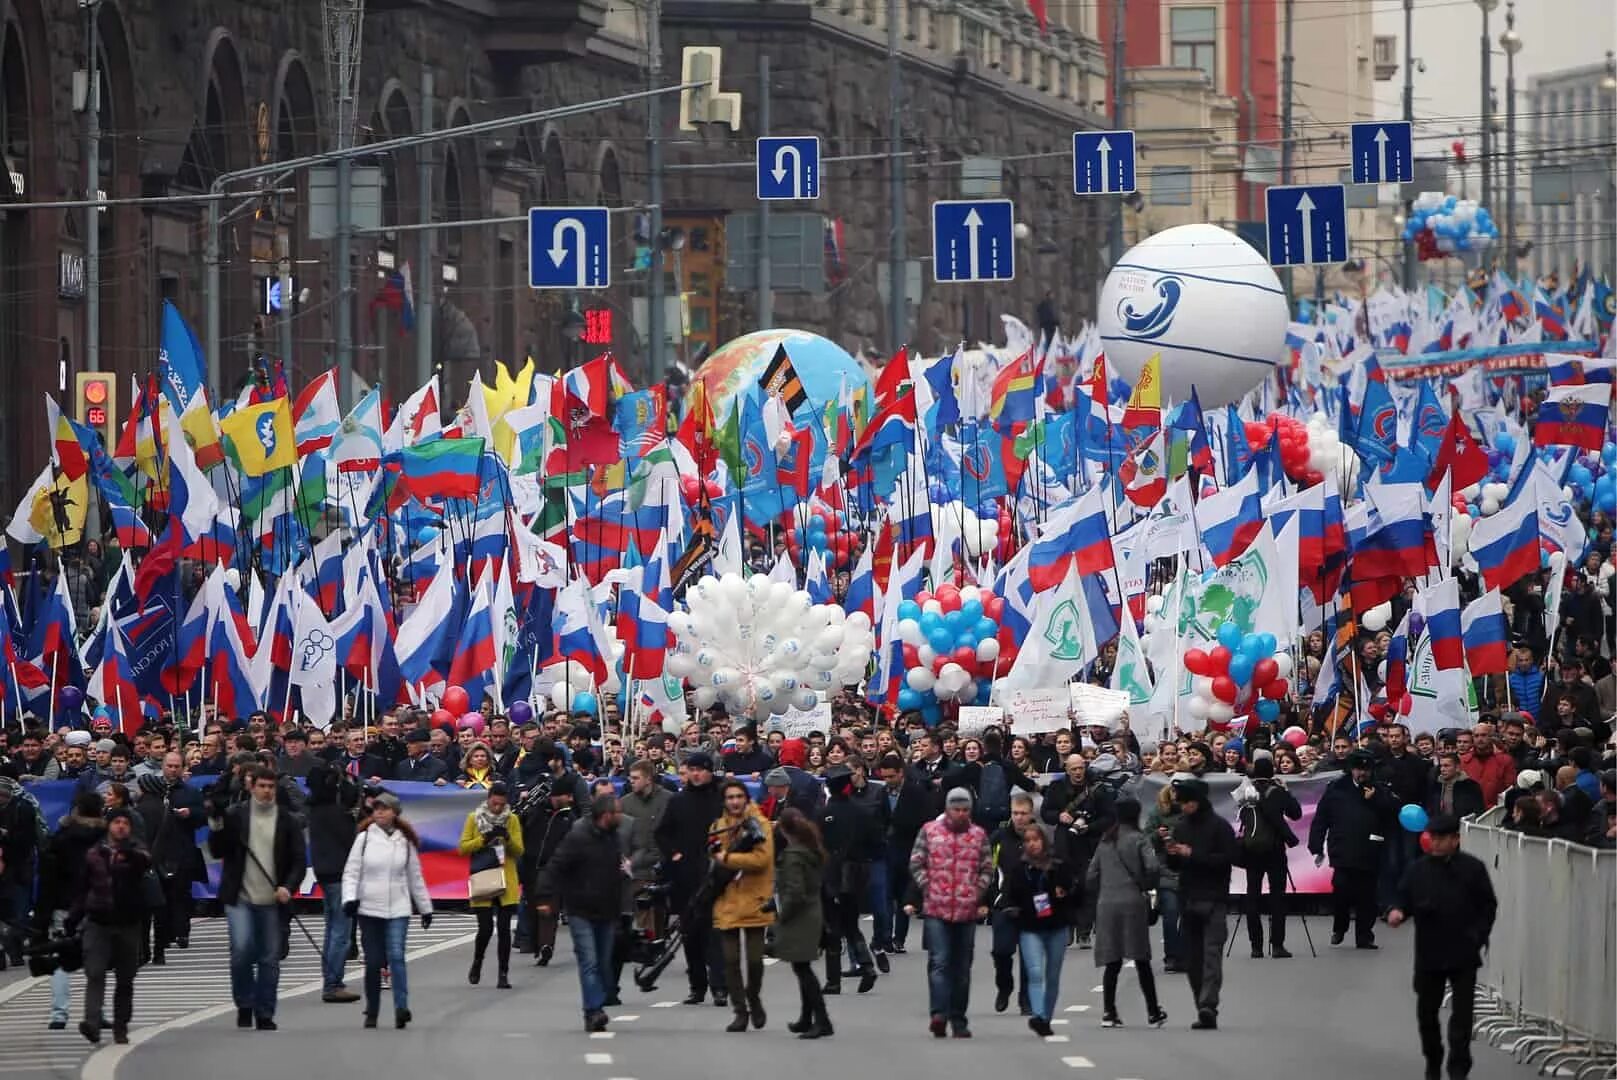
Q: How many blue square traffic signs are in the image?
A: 6